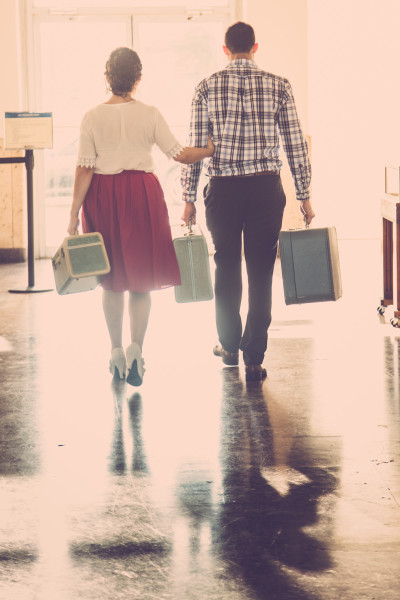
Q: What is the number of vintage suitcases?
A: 3